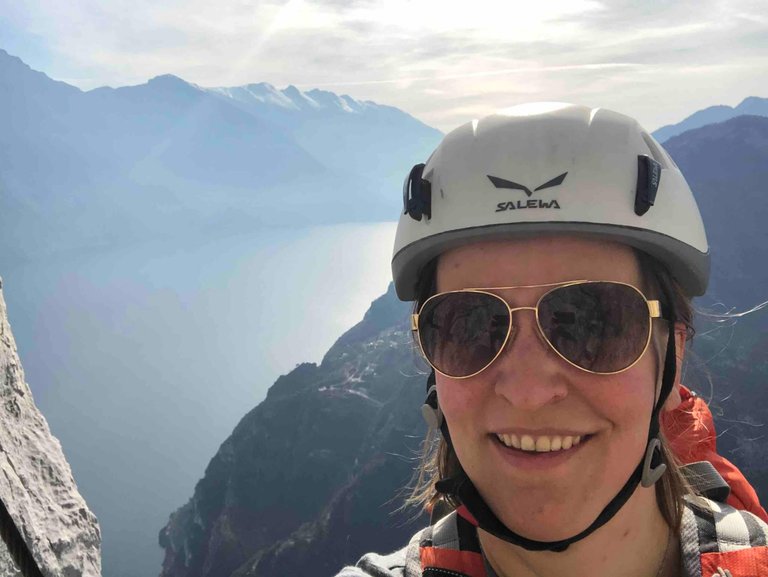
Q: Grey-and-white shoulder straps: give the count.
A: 2